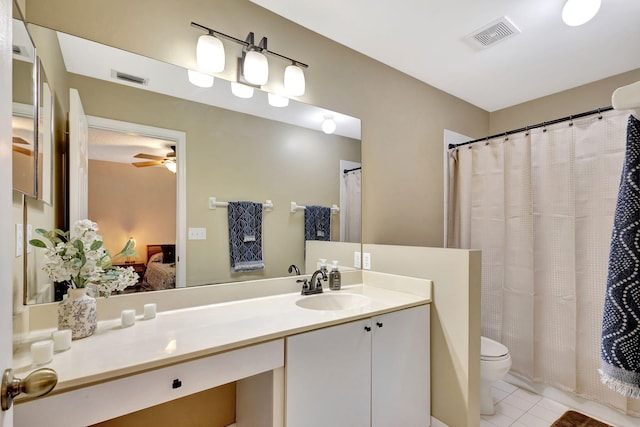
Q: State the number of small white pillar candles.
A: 4